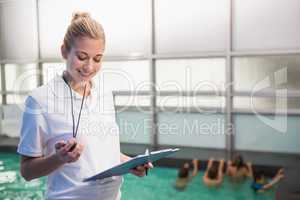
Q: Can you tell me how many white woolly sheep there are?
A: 0